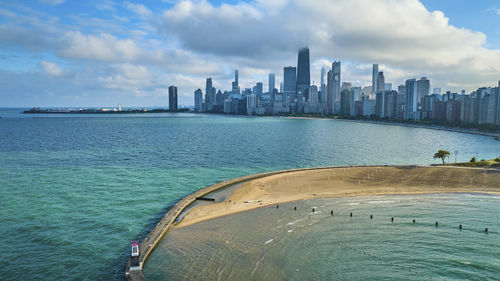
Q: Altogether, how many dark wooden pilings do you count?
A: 11